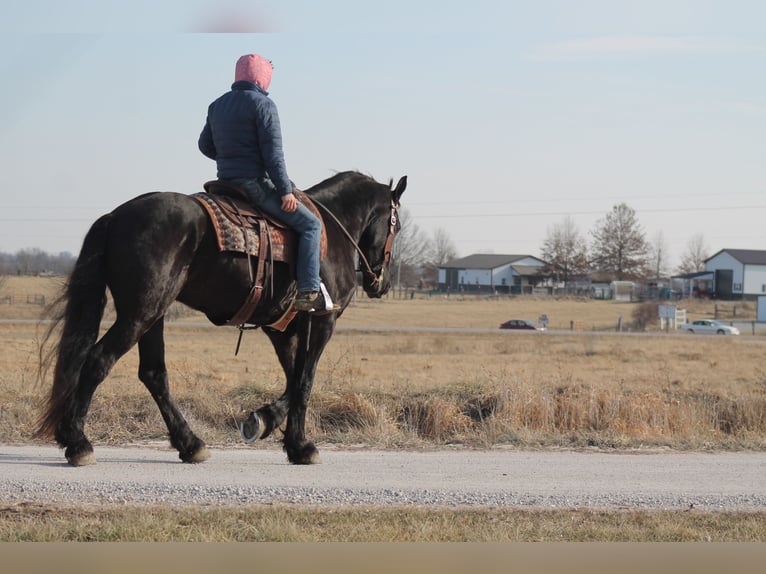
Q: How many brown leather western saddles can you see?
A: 1